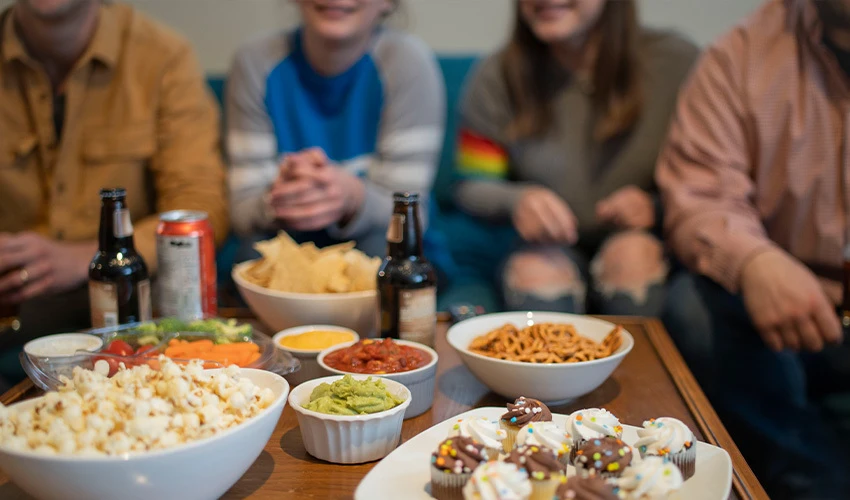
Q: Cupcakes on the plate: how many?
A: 11